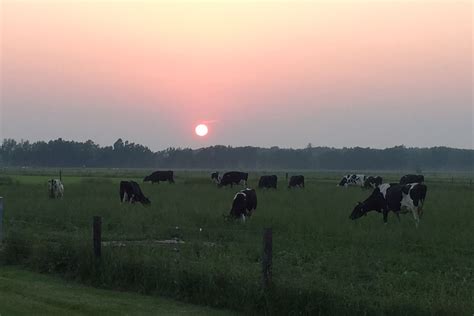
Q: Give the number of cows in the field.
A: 12